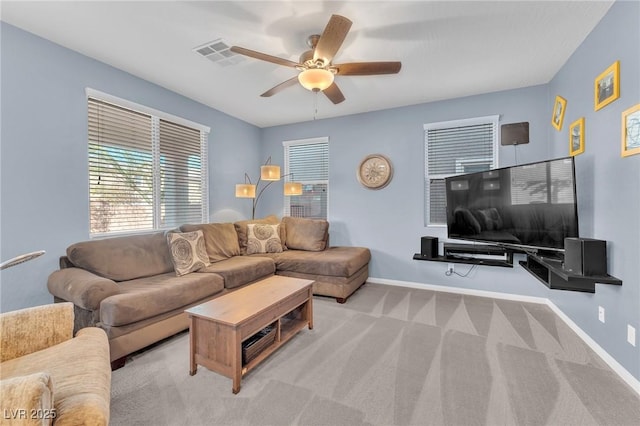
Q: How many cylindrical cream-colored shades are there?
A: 3